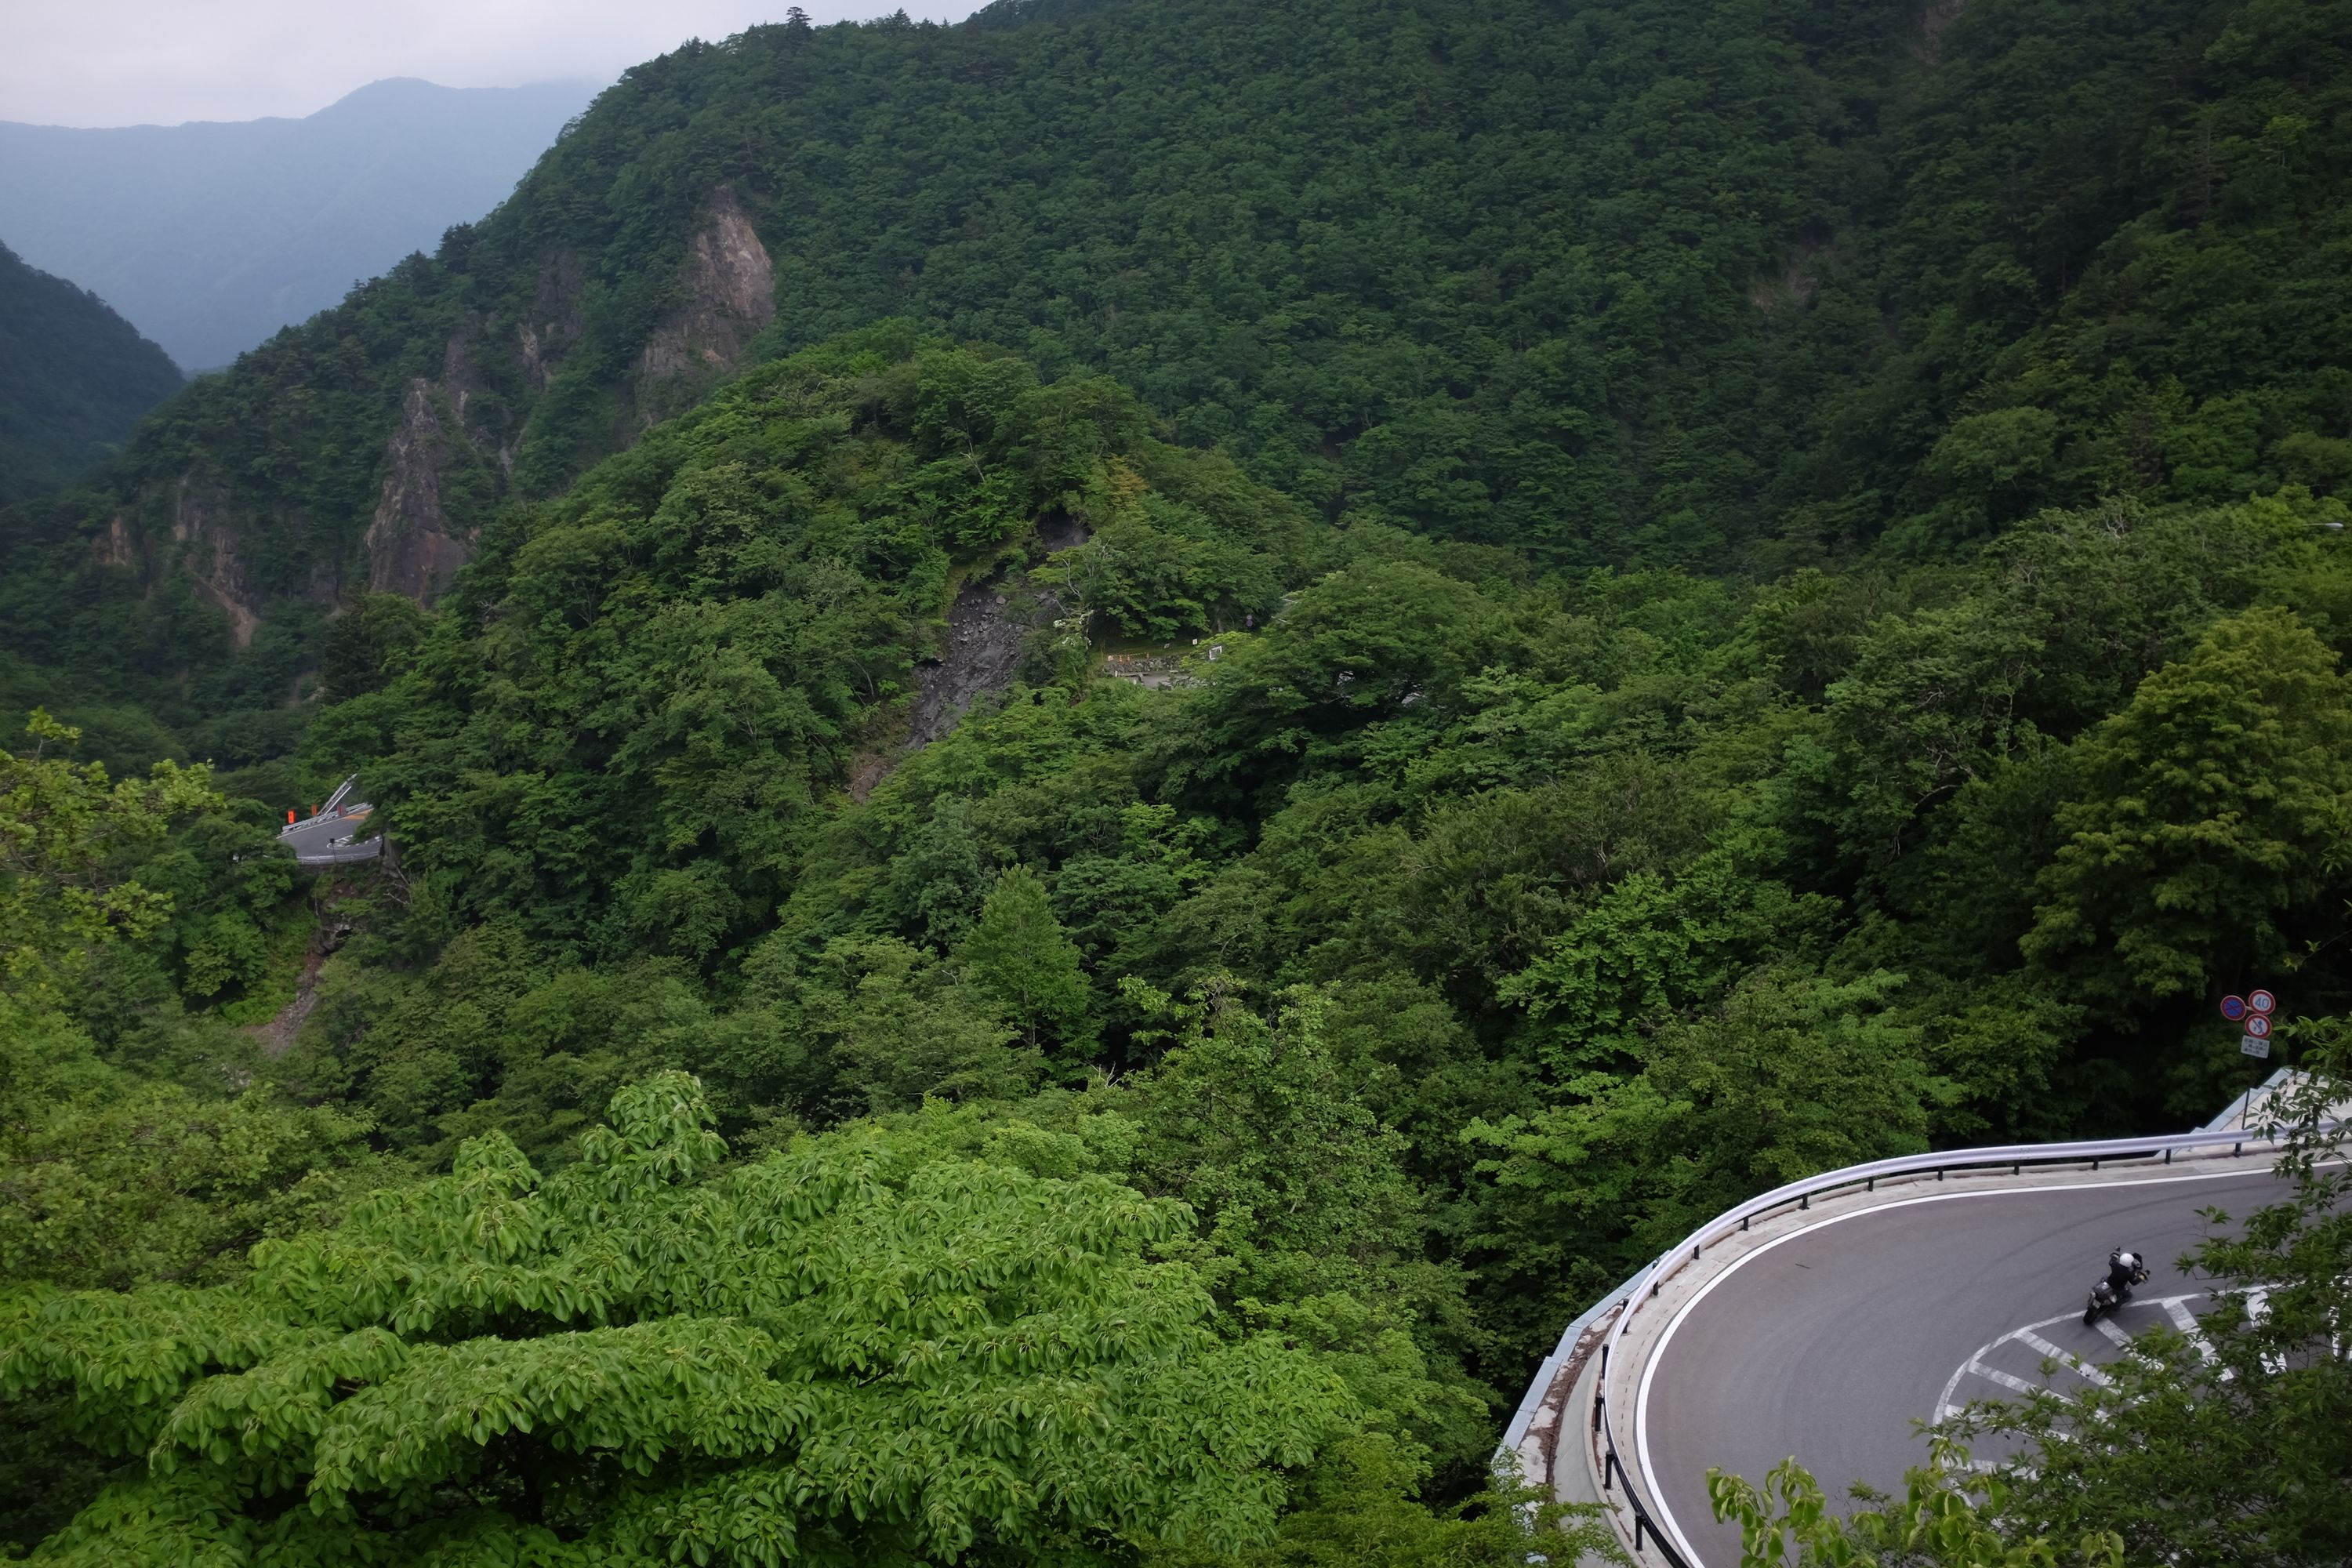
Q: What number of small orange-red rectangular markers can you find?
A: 3